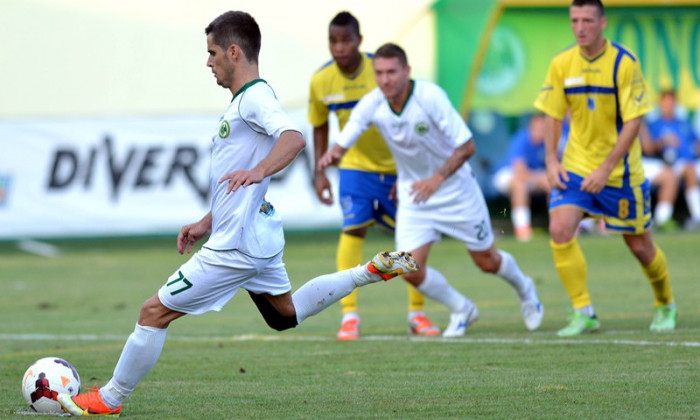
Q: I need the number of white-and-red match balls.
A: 1